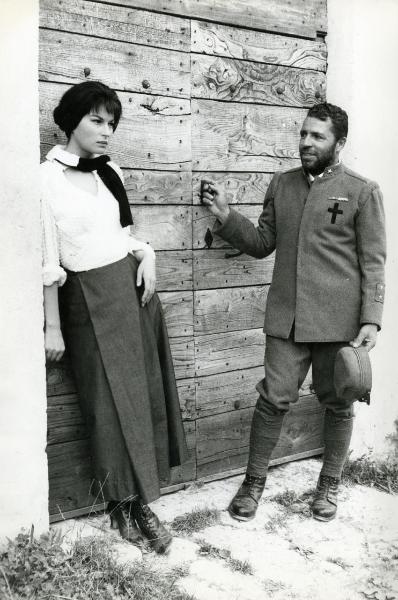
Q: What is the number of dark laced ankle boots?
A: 4